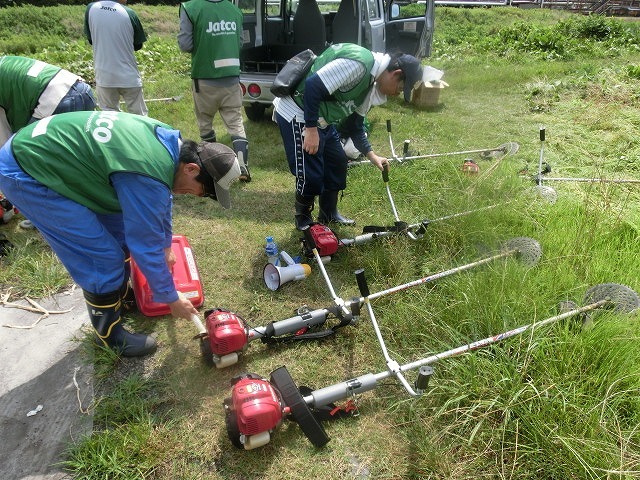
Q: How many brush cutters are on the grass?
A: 5